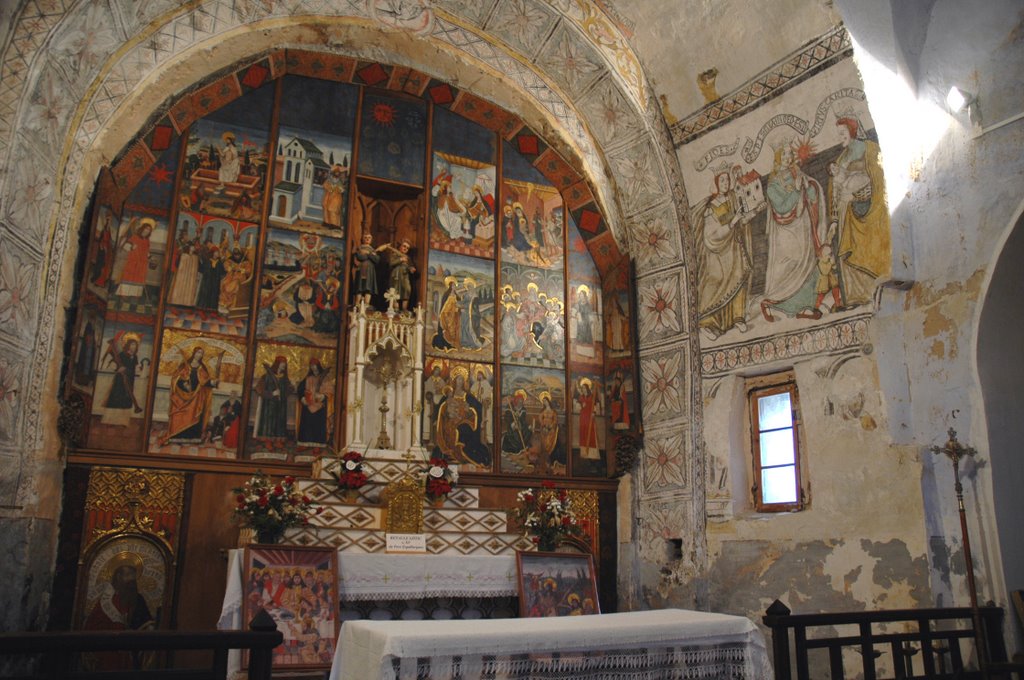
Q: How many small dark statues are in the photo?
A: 2